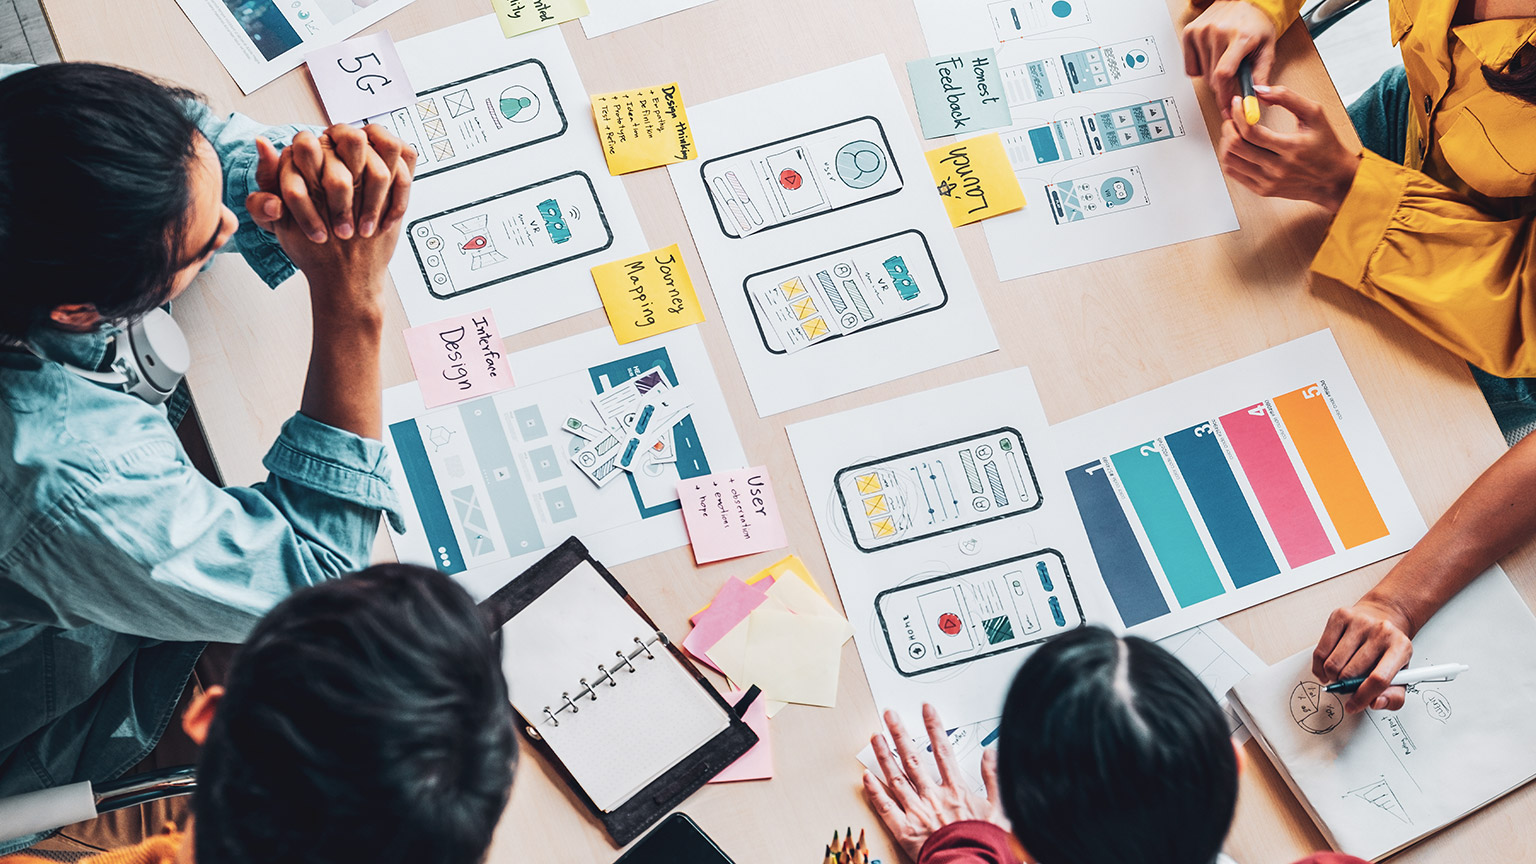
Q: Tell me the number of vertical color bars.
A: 5